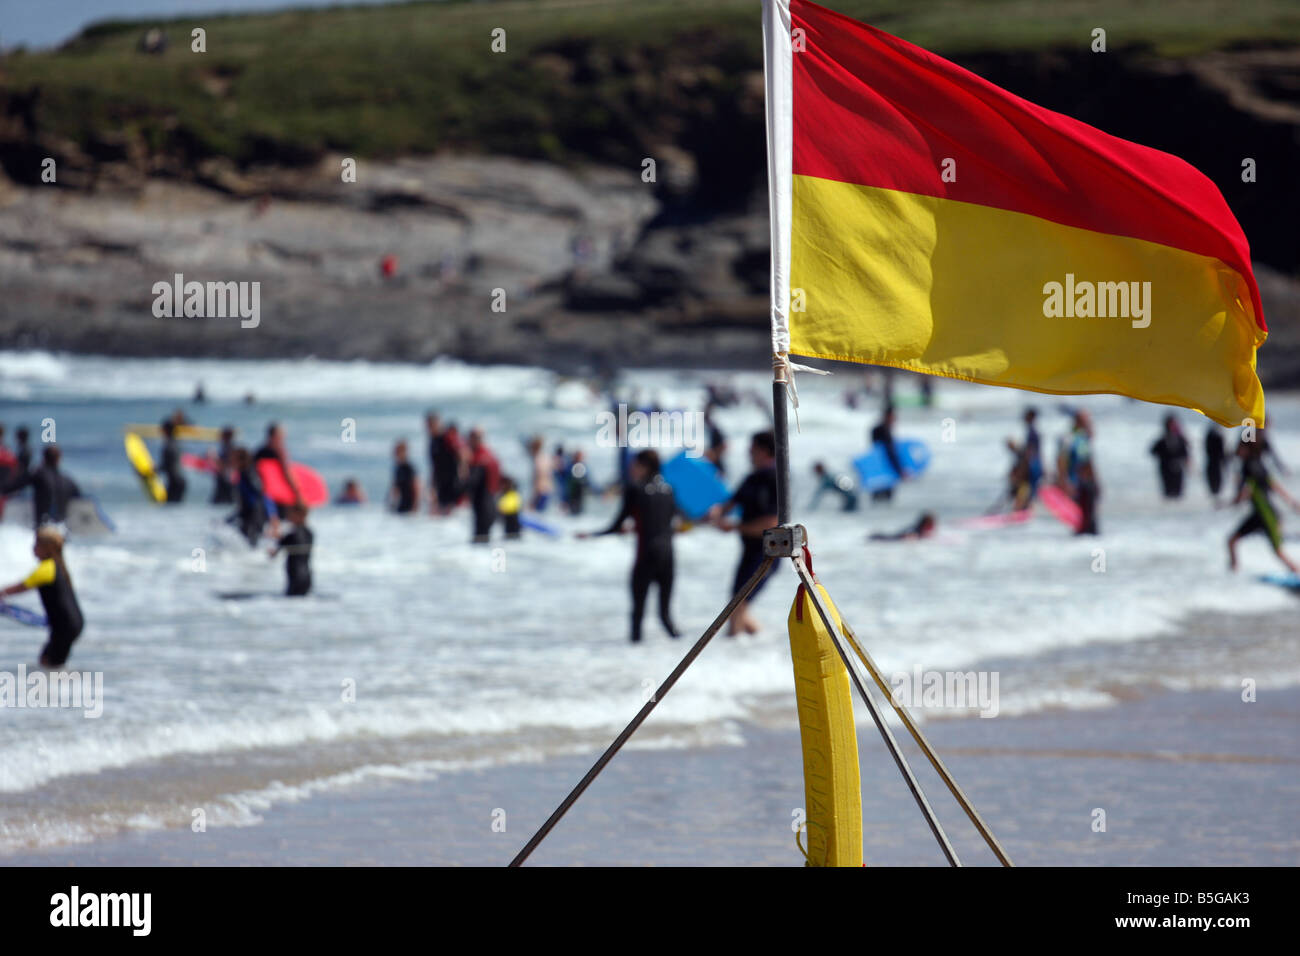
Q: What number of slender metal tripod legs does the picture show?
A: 3